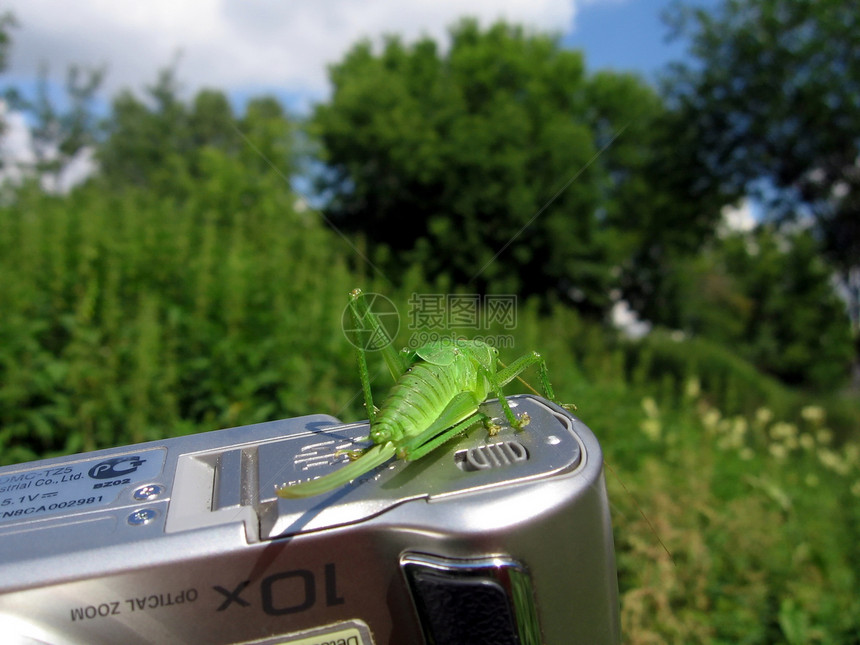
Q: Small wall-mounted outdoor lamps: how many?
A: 0